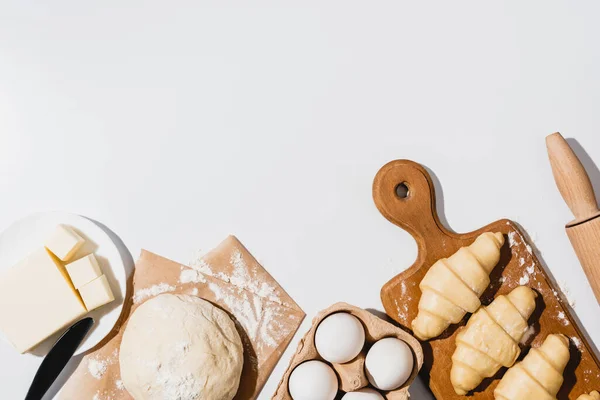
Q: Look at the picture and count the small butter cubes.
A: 3